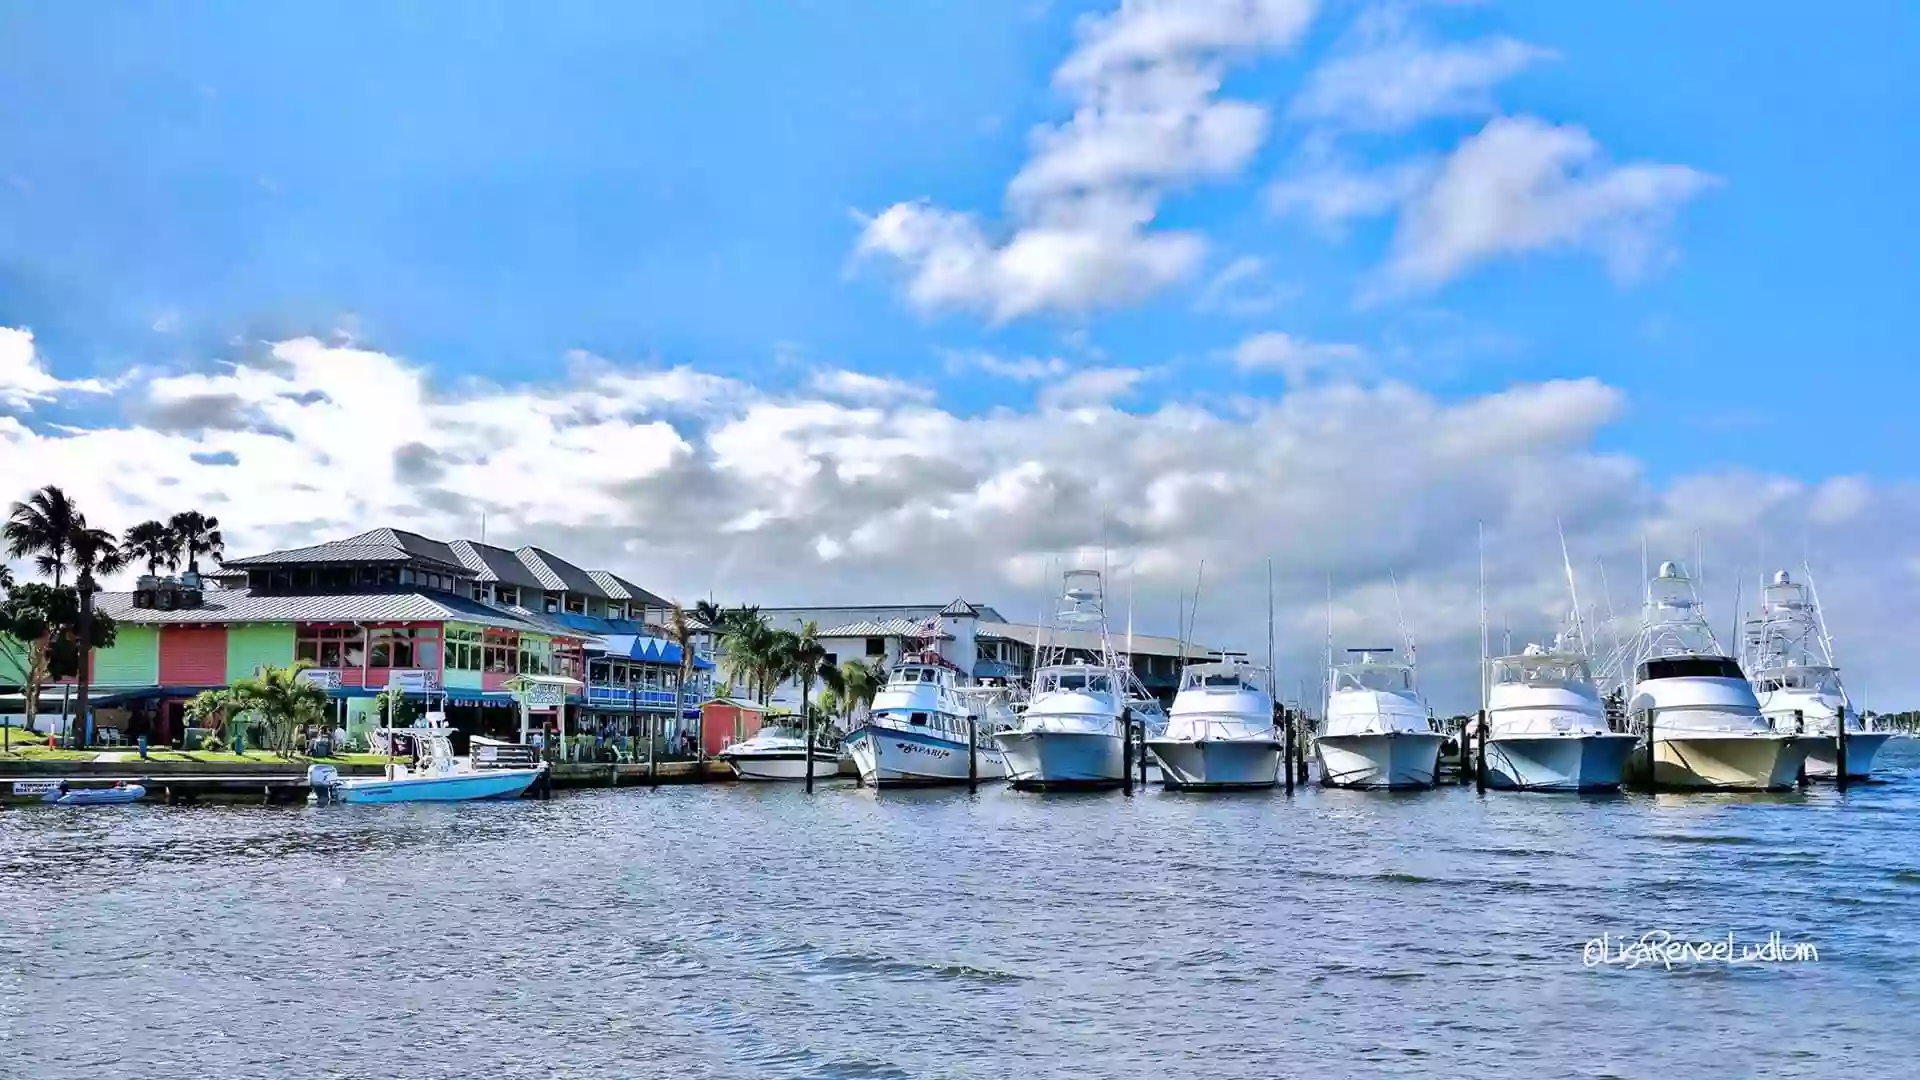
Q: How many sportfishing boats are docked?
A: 6